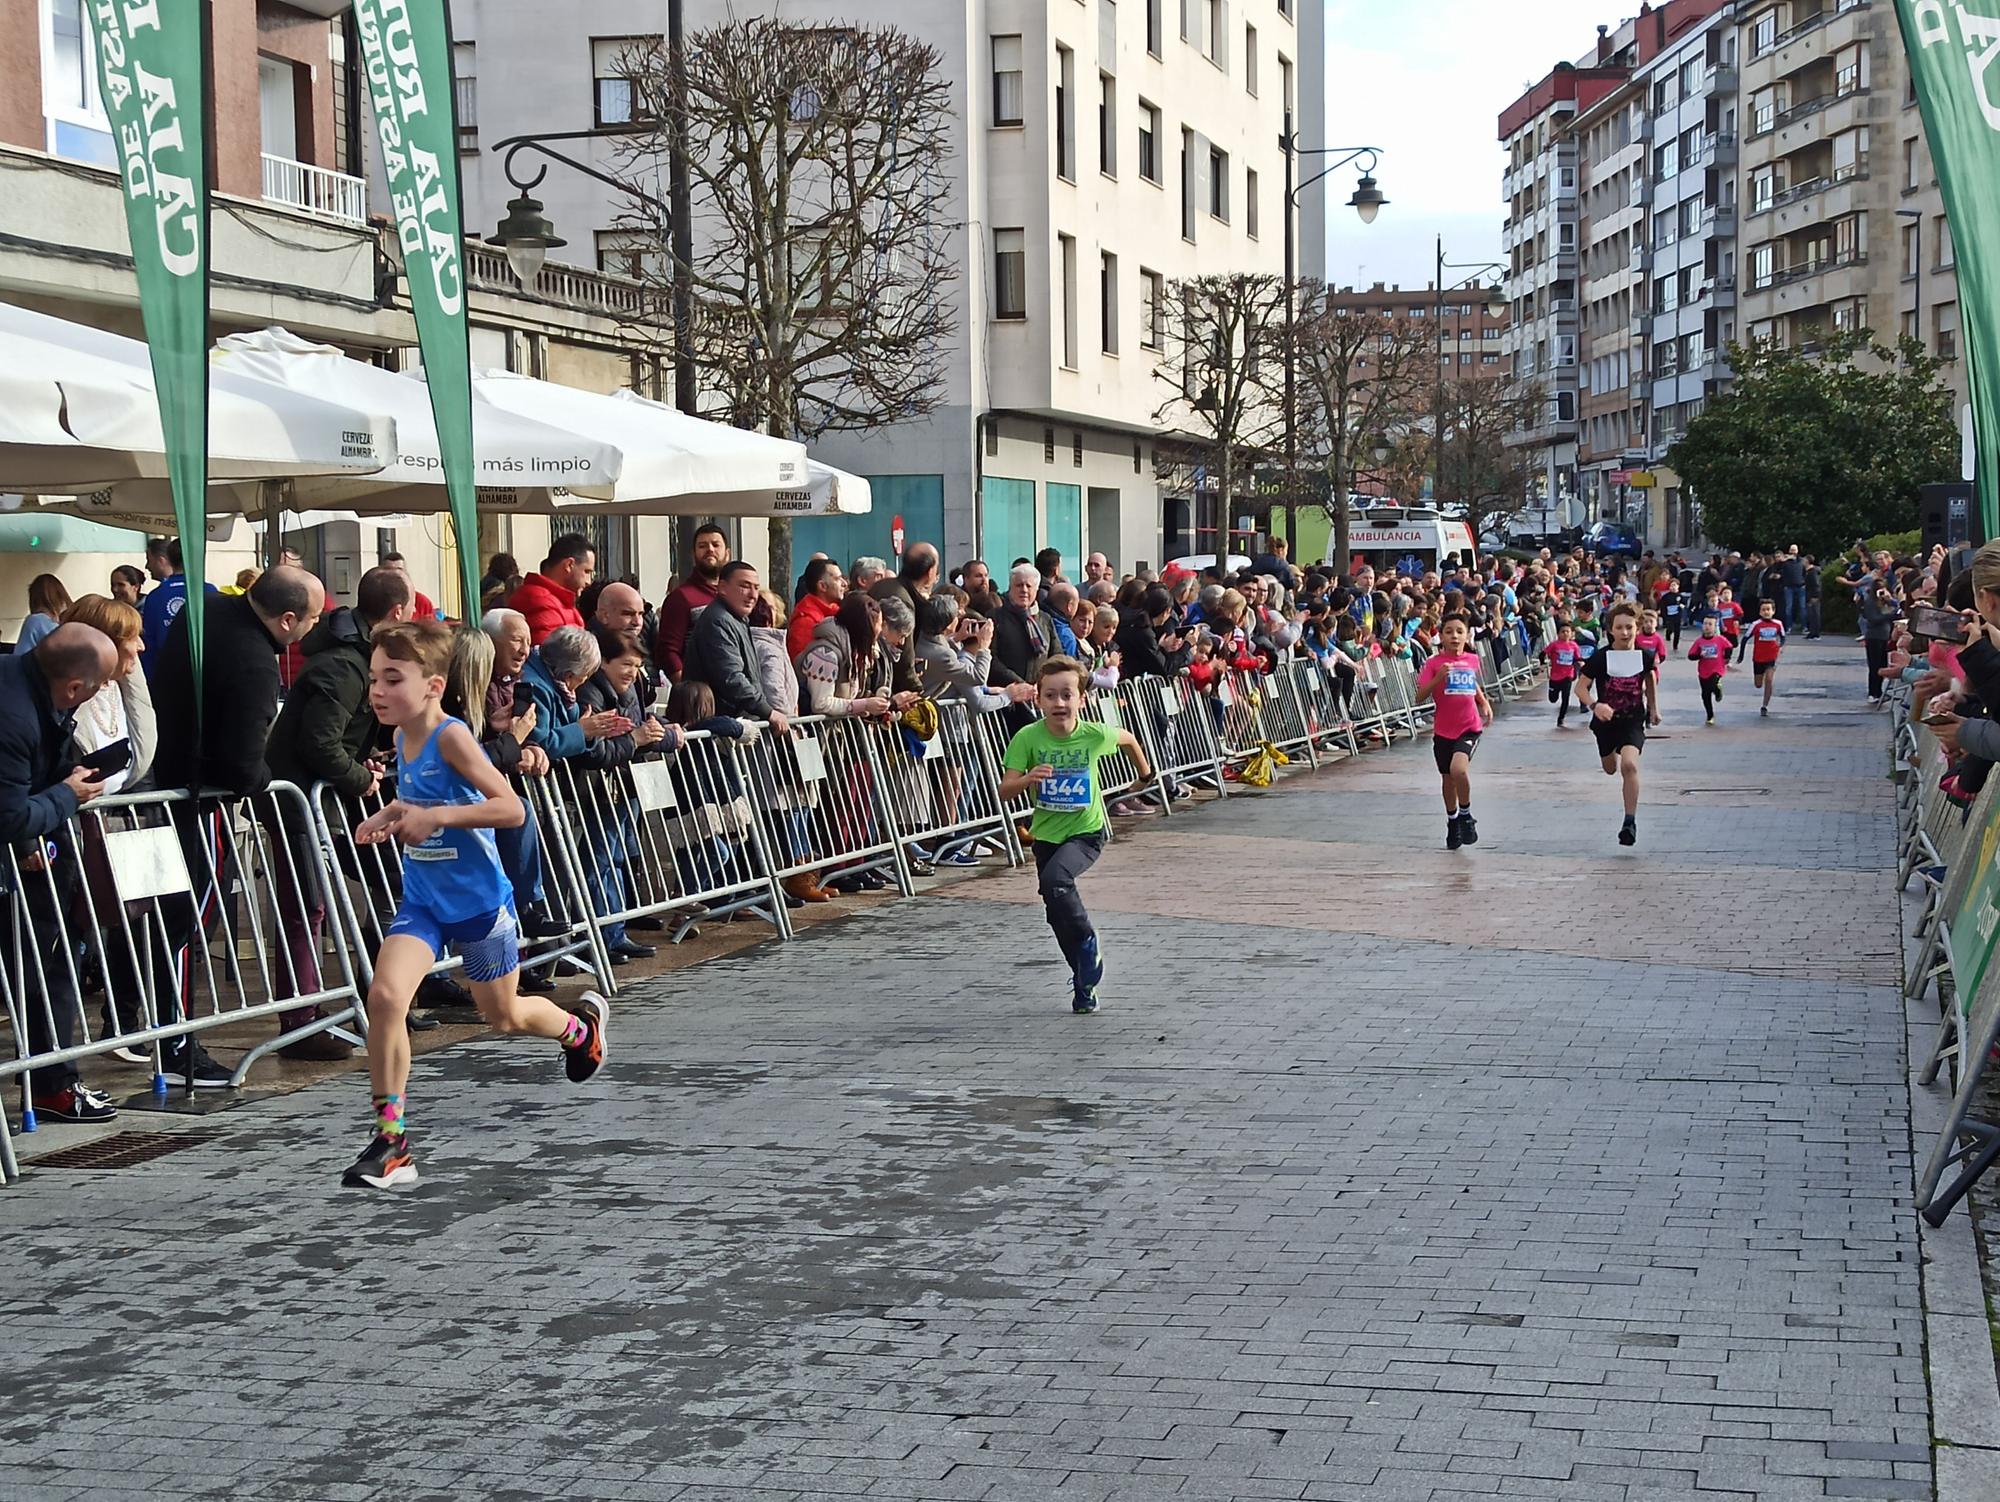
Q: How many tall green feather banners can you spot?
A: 3